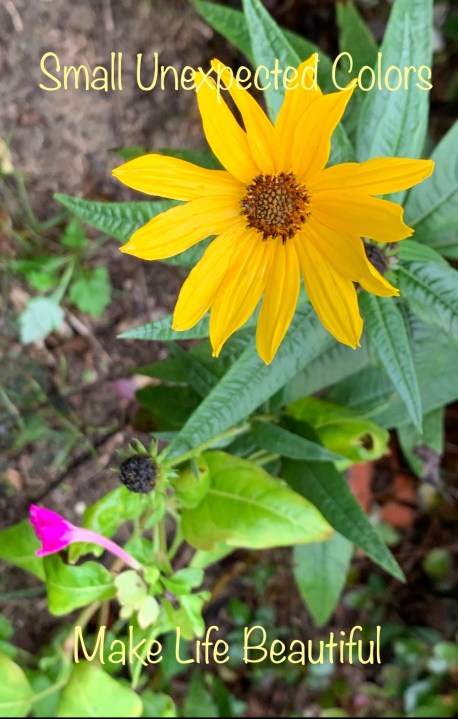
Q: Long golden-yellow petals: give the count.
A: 13